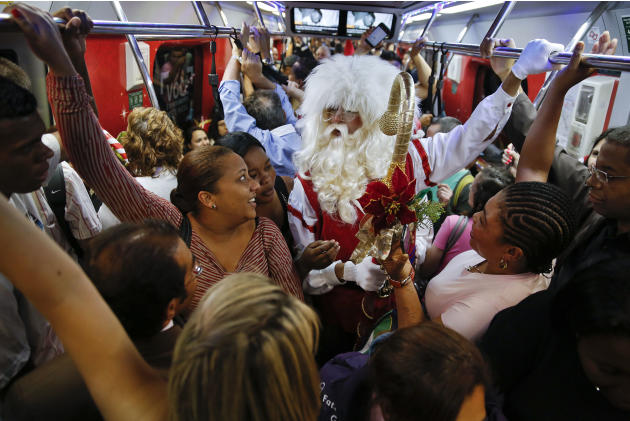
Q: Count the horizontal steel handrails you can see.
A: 2